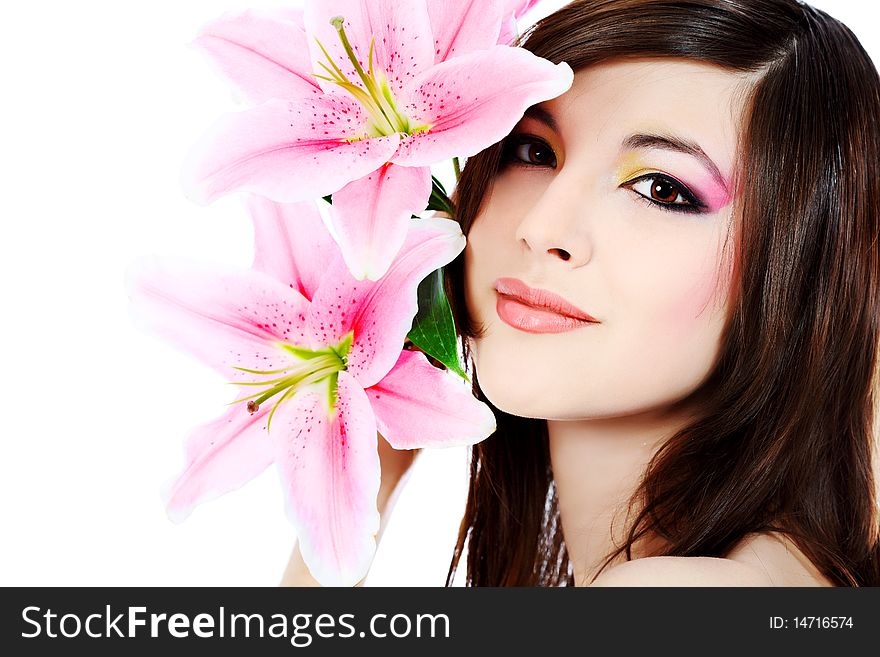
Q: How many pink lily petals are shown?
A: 12